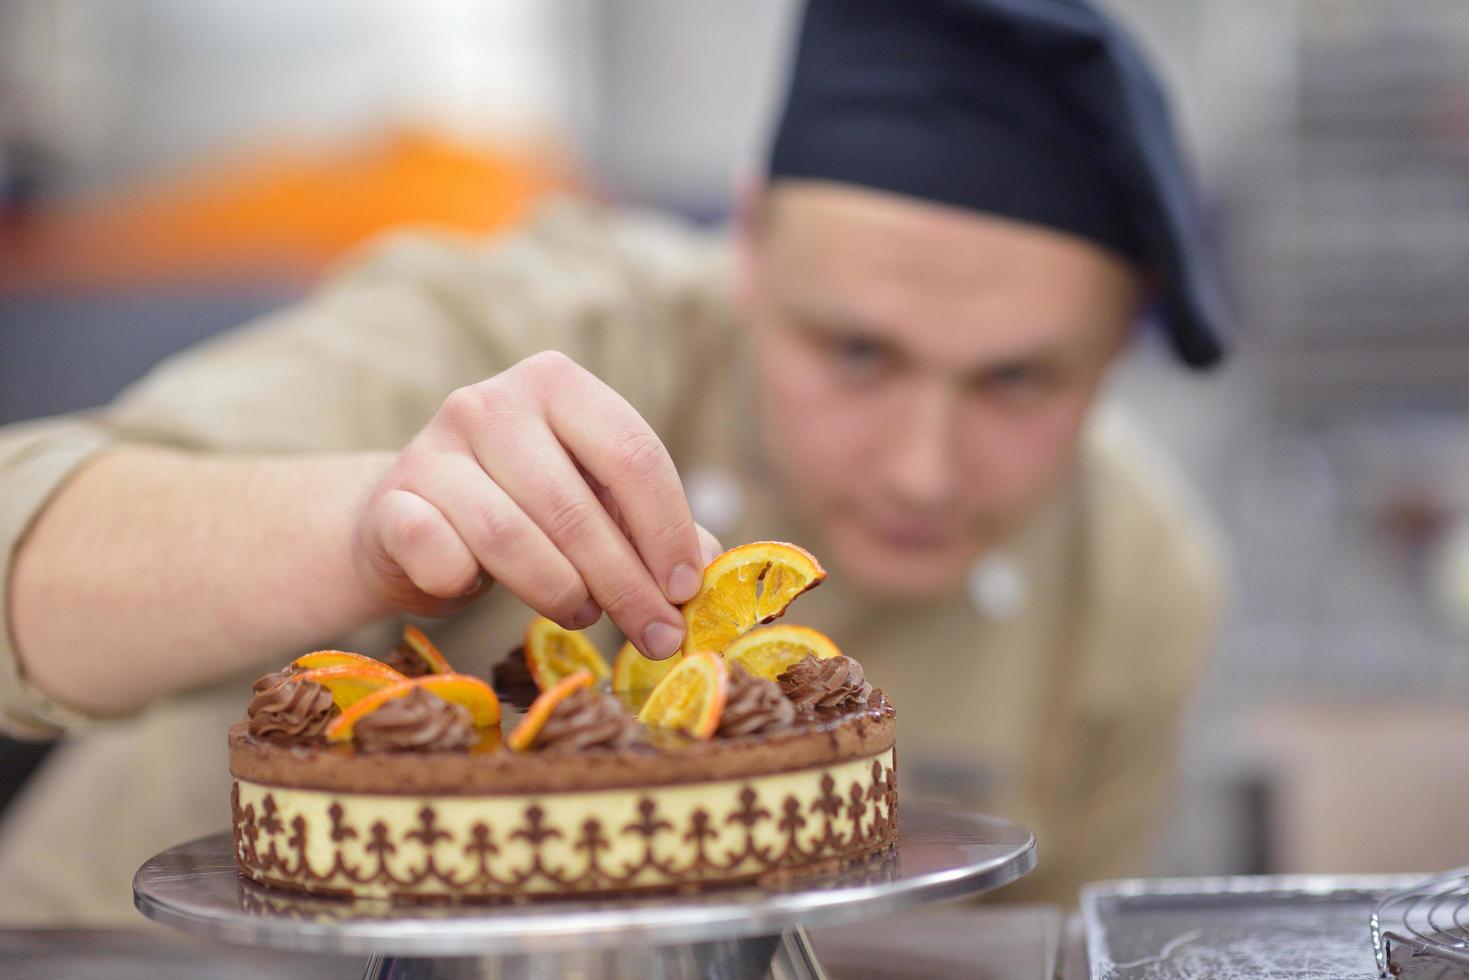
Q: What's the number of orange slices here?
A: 10